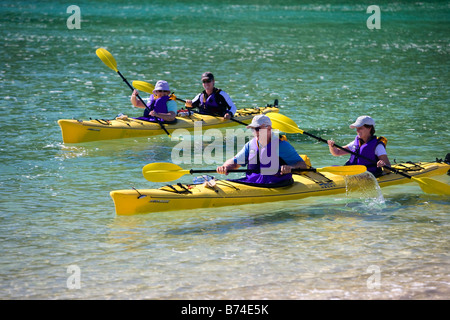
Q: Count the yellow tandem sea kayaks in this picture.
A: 2